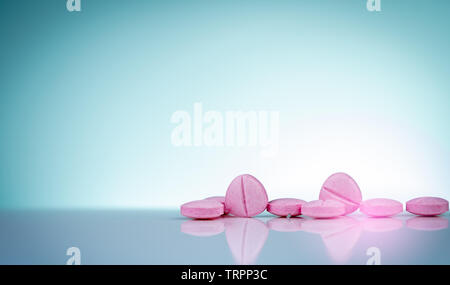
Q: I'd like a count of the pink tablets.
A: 8